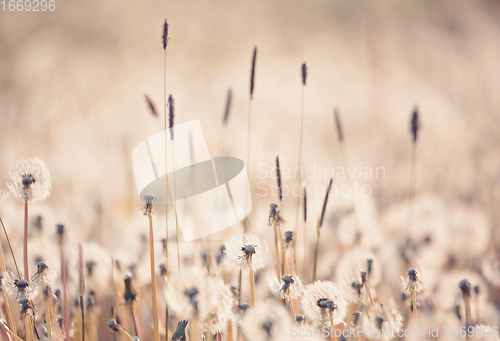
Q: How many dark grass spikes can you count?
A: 11